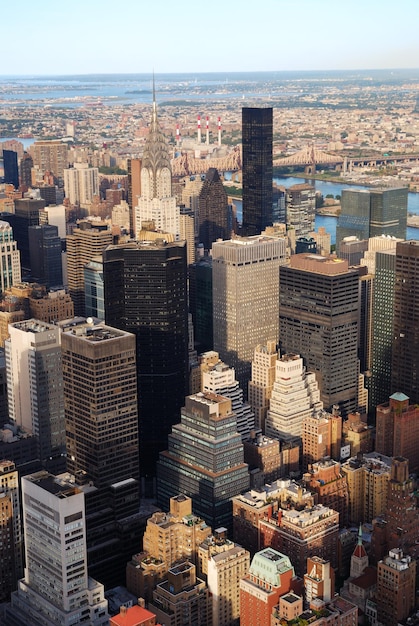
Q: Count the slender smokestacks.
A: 4